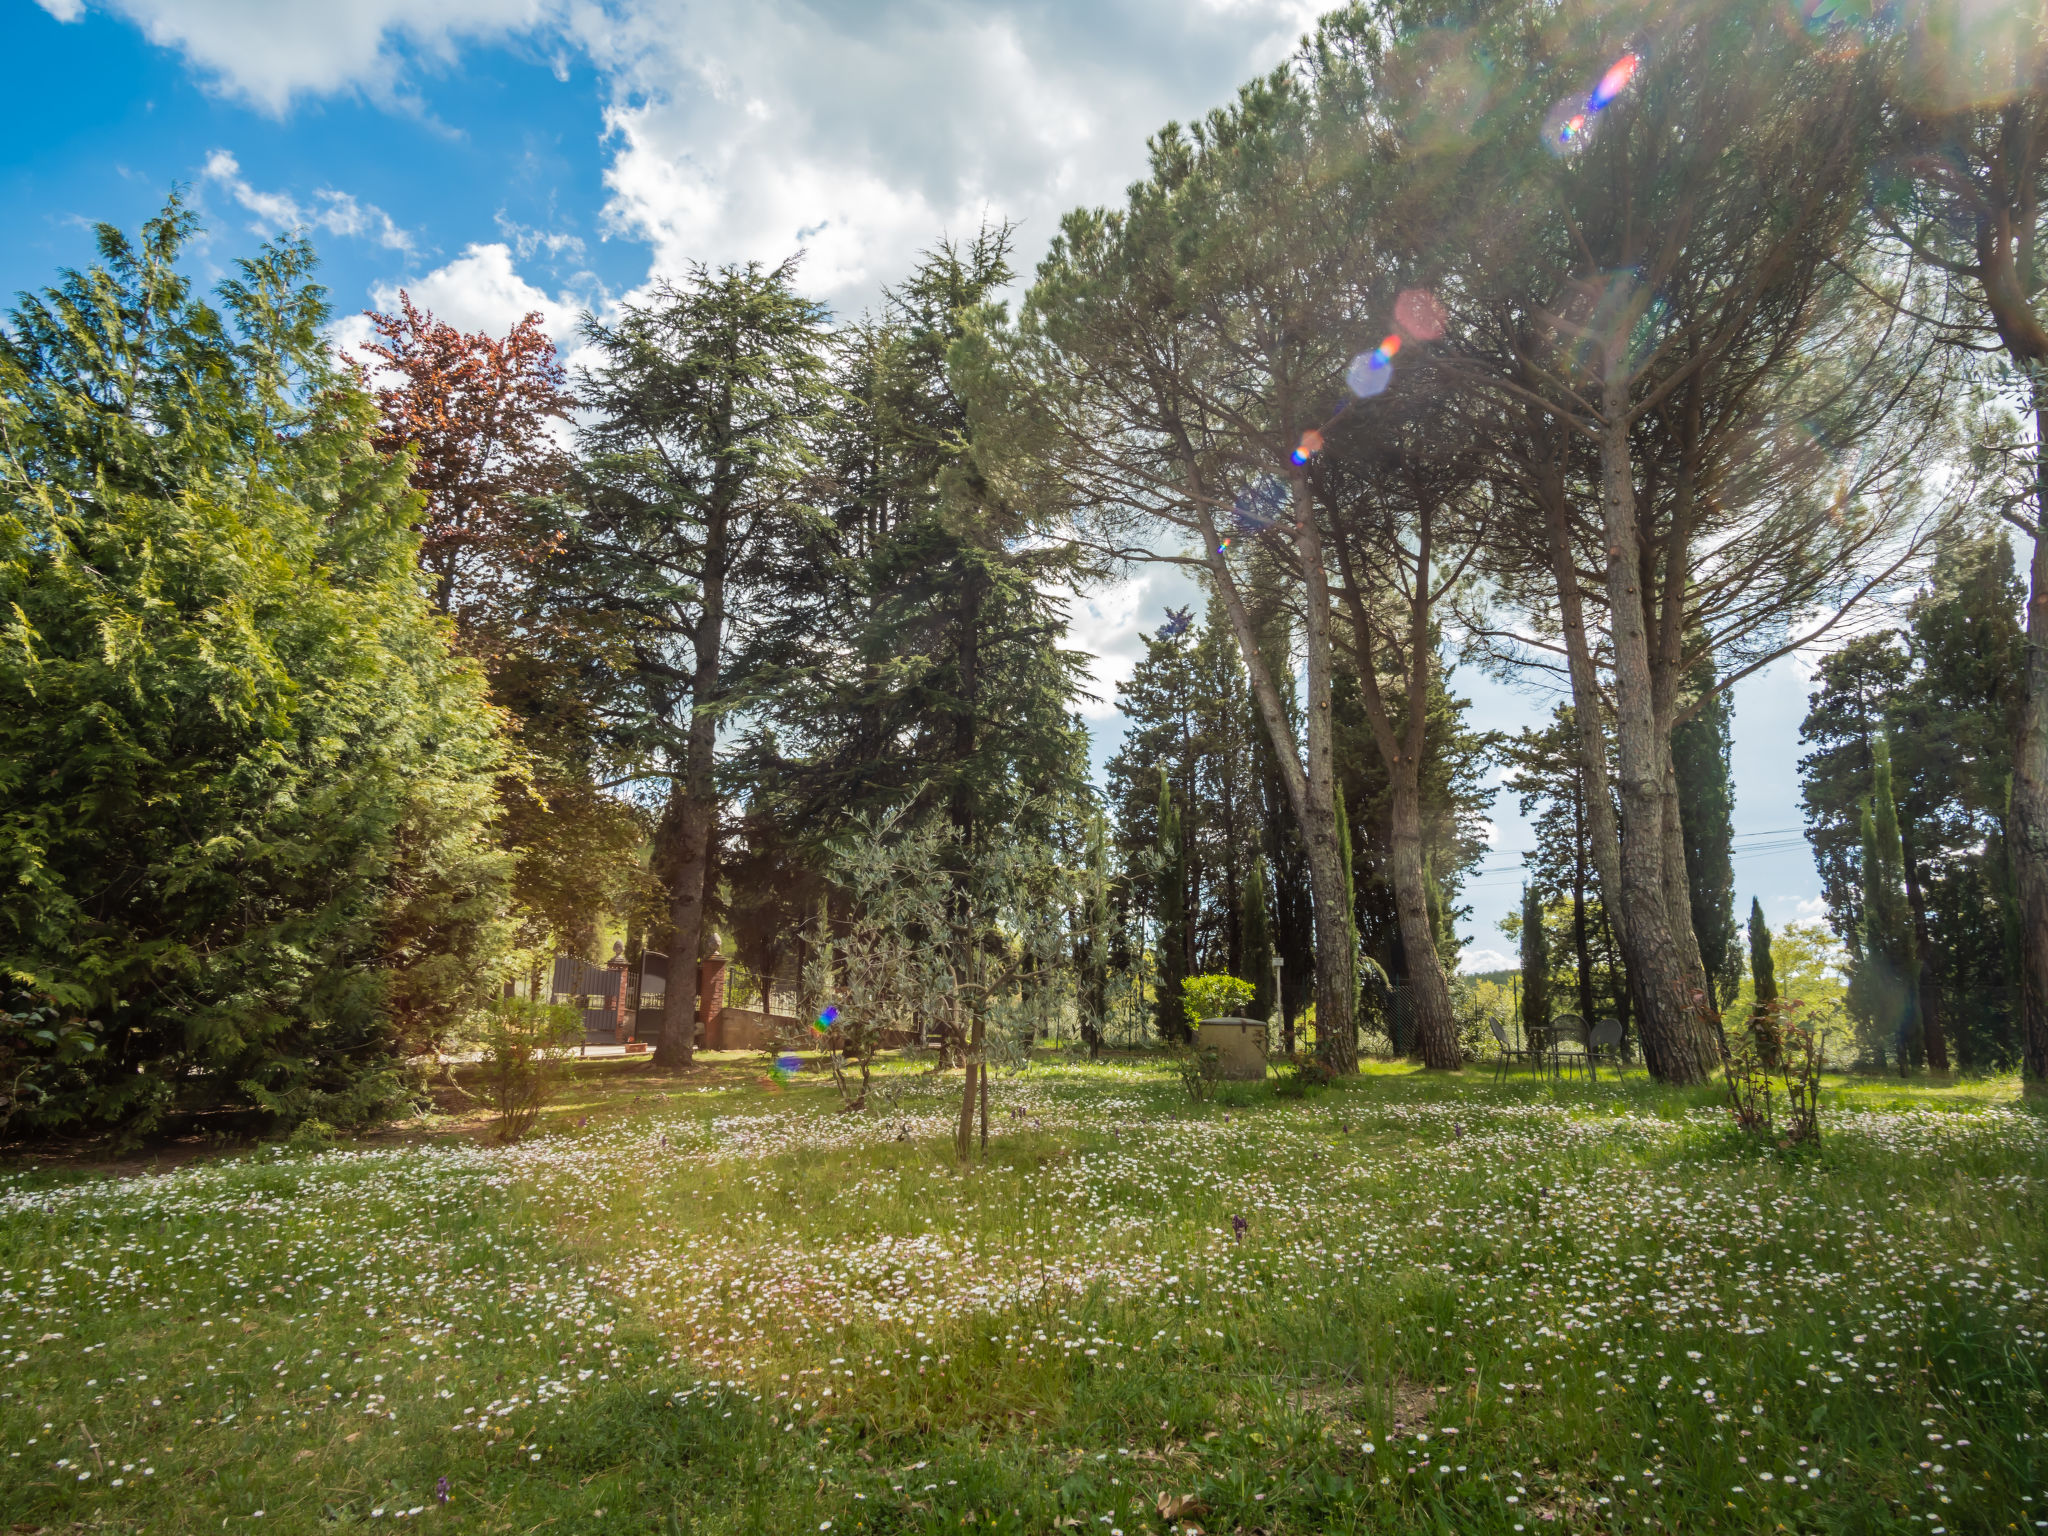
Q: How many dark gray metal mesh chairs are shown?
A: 3